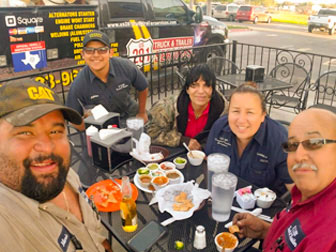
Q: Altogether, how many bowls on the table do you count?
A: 11